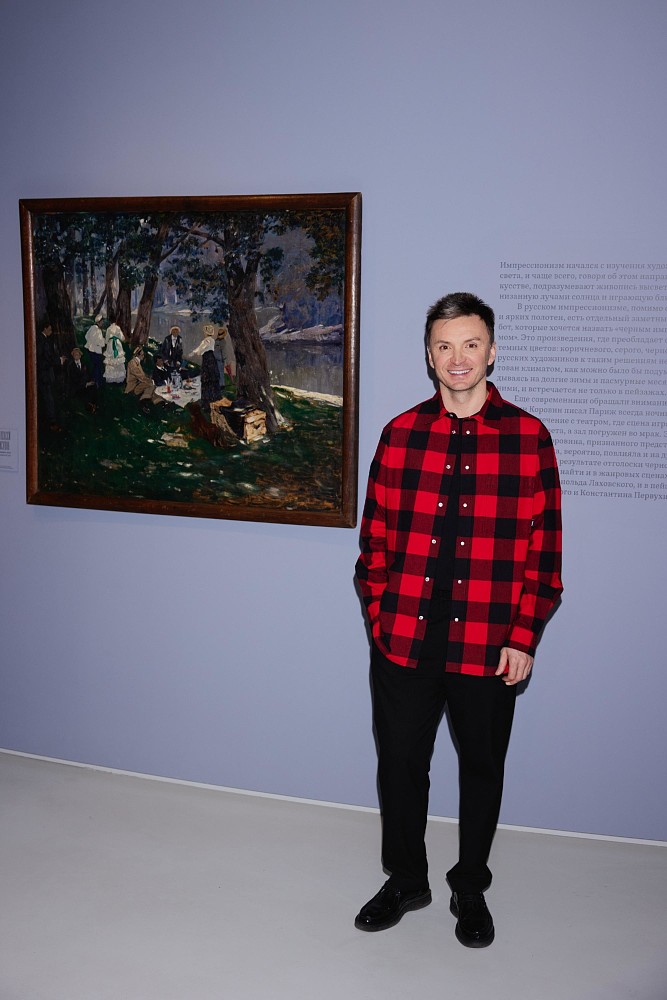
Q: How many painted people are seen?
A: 9